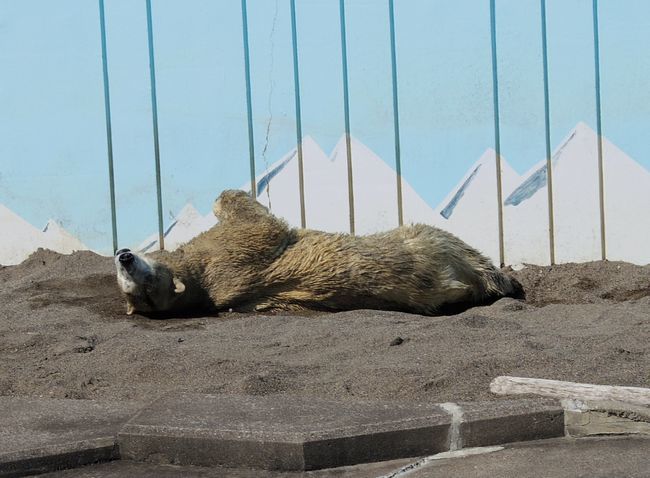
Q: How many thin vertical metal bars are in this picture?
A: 9